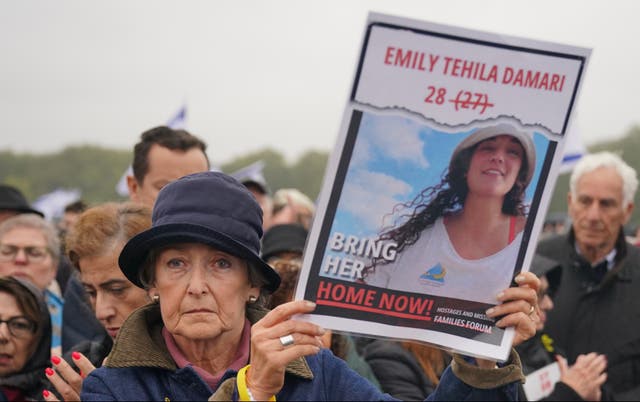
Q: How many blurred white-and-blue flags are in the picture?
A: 5